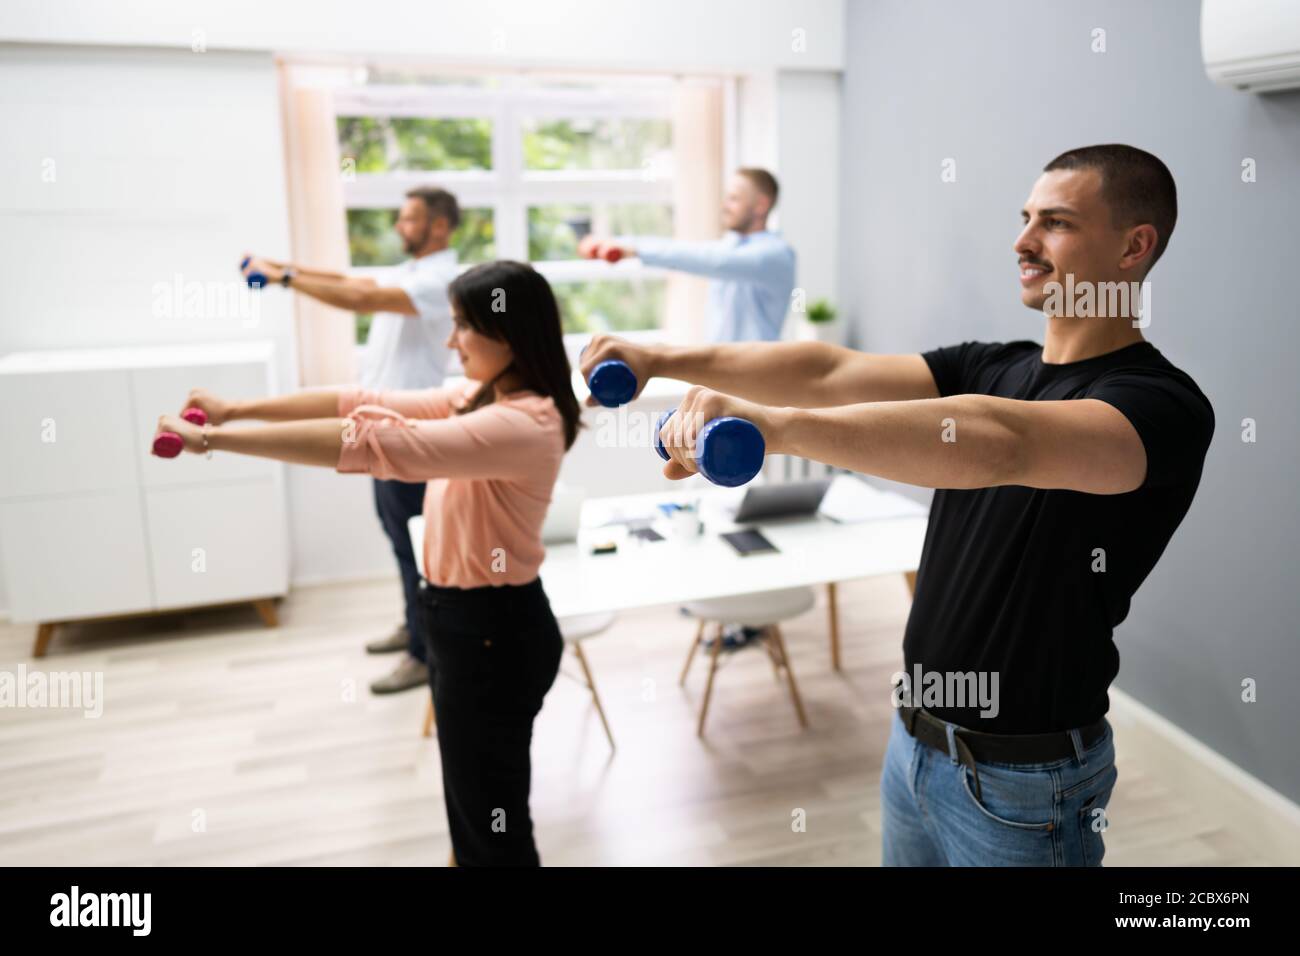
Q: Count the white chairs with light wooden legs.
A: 2